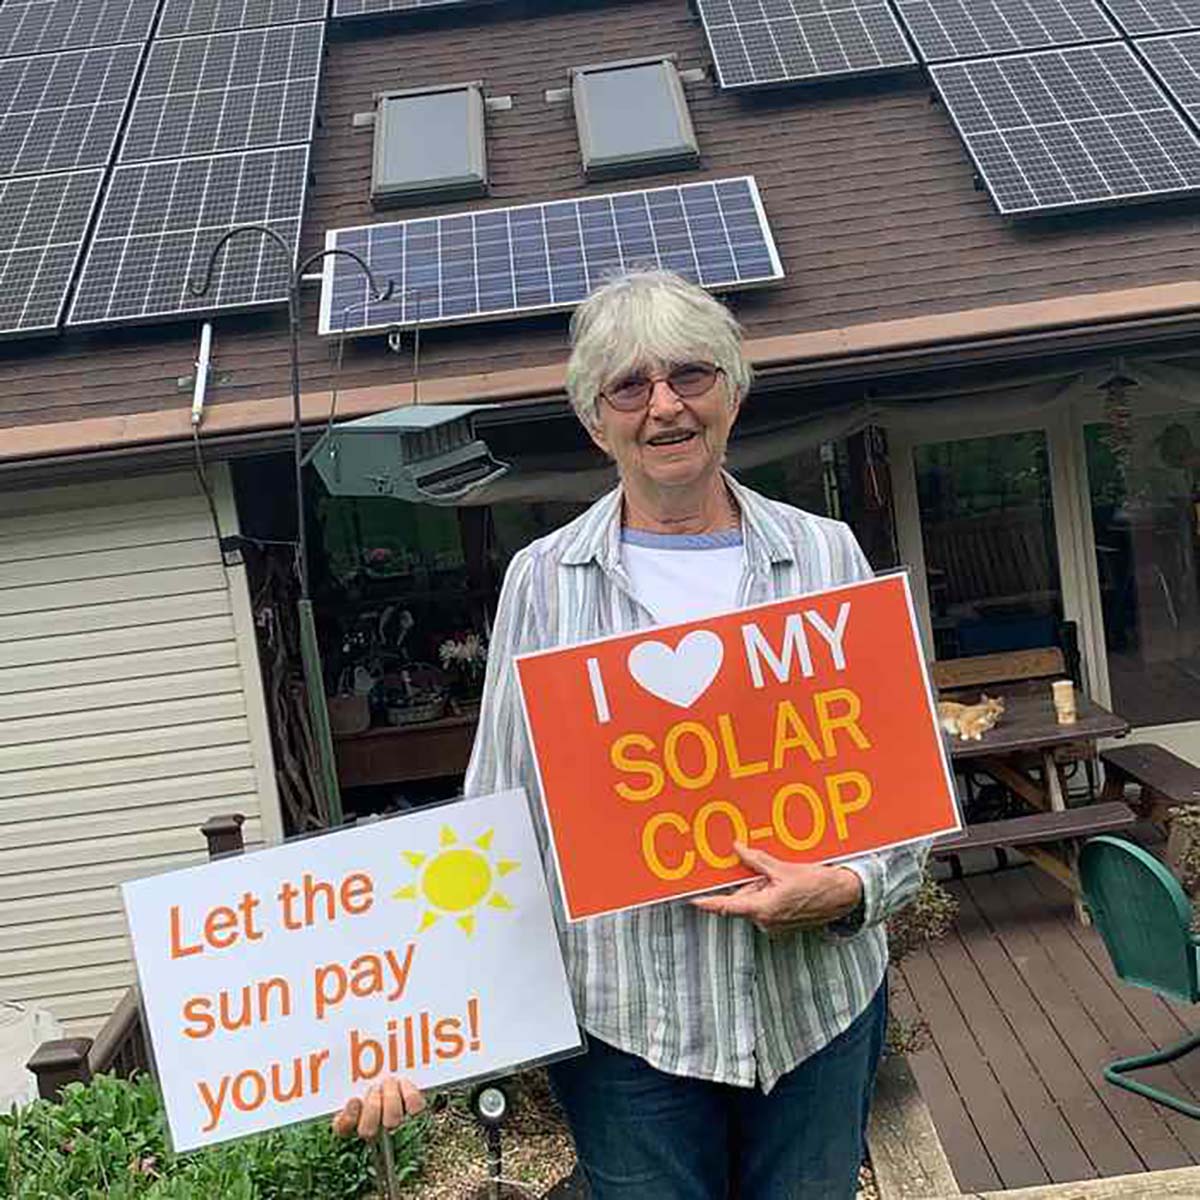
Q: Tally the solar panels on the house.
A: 13